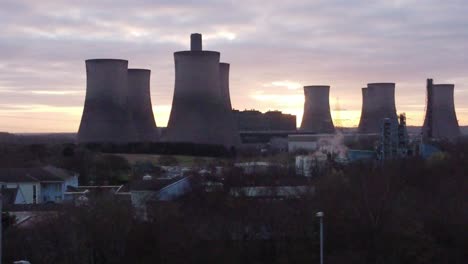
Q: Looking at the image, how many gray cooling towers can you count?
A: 8